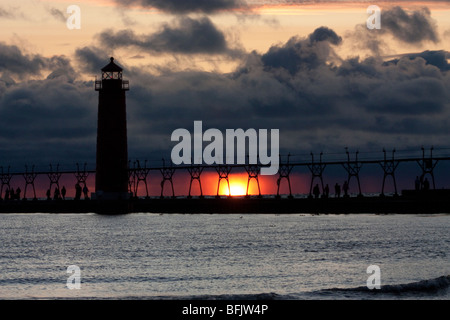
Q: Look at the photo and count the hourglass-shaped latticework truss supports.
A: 14